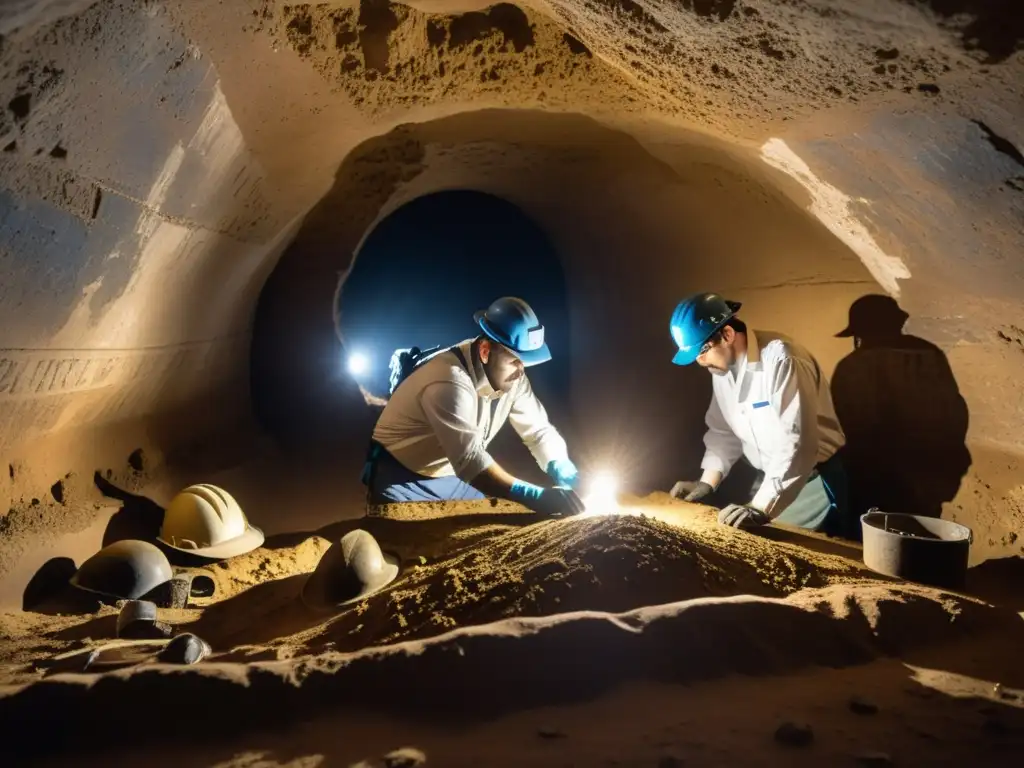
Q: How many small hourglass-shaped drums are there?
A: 0